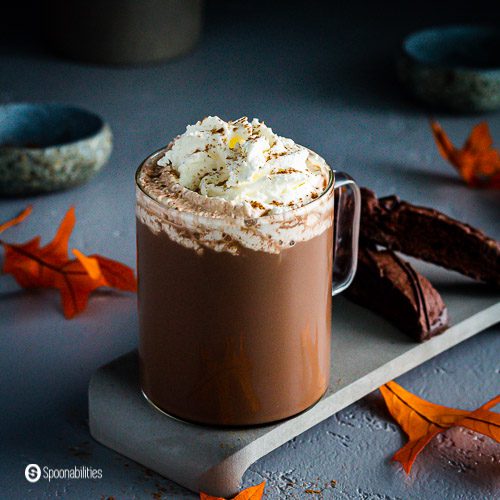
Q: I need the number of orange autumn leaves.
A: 4